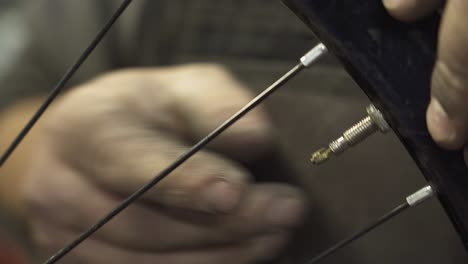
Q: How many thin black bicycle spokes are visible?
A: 3